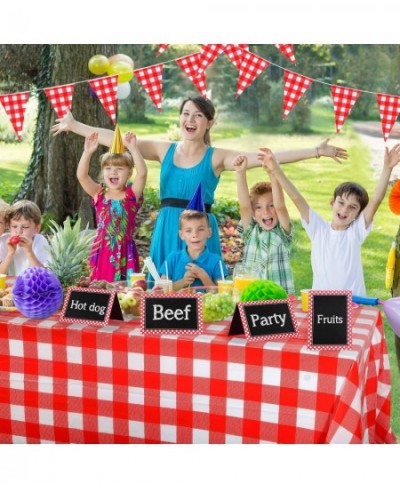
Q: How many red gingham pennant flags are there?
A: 13